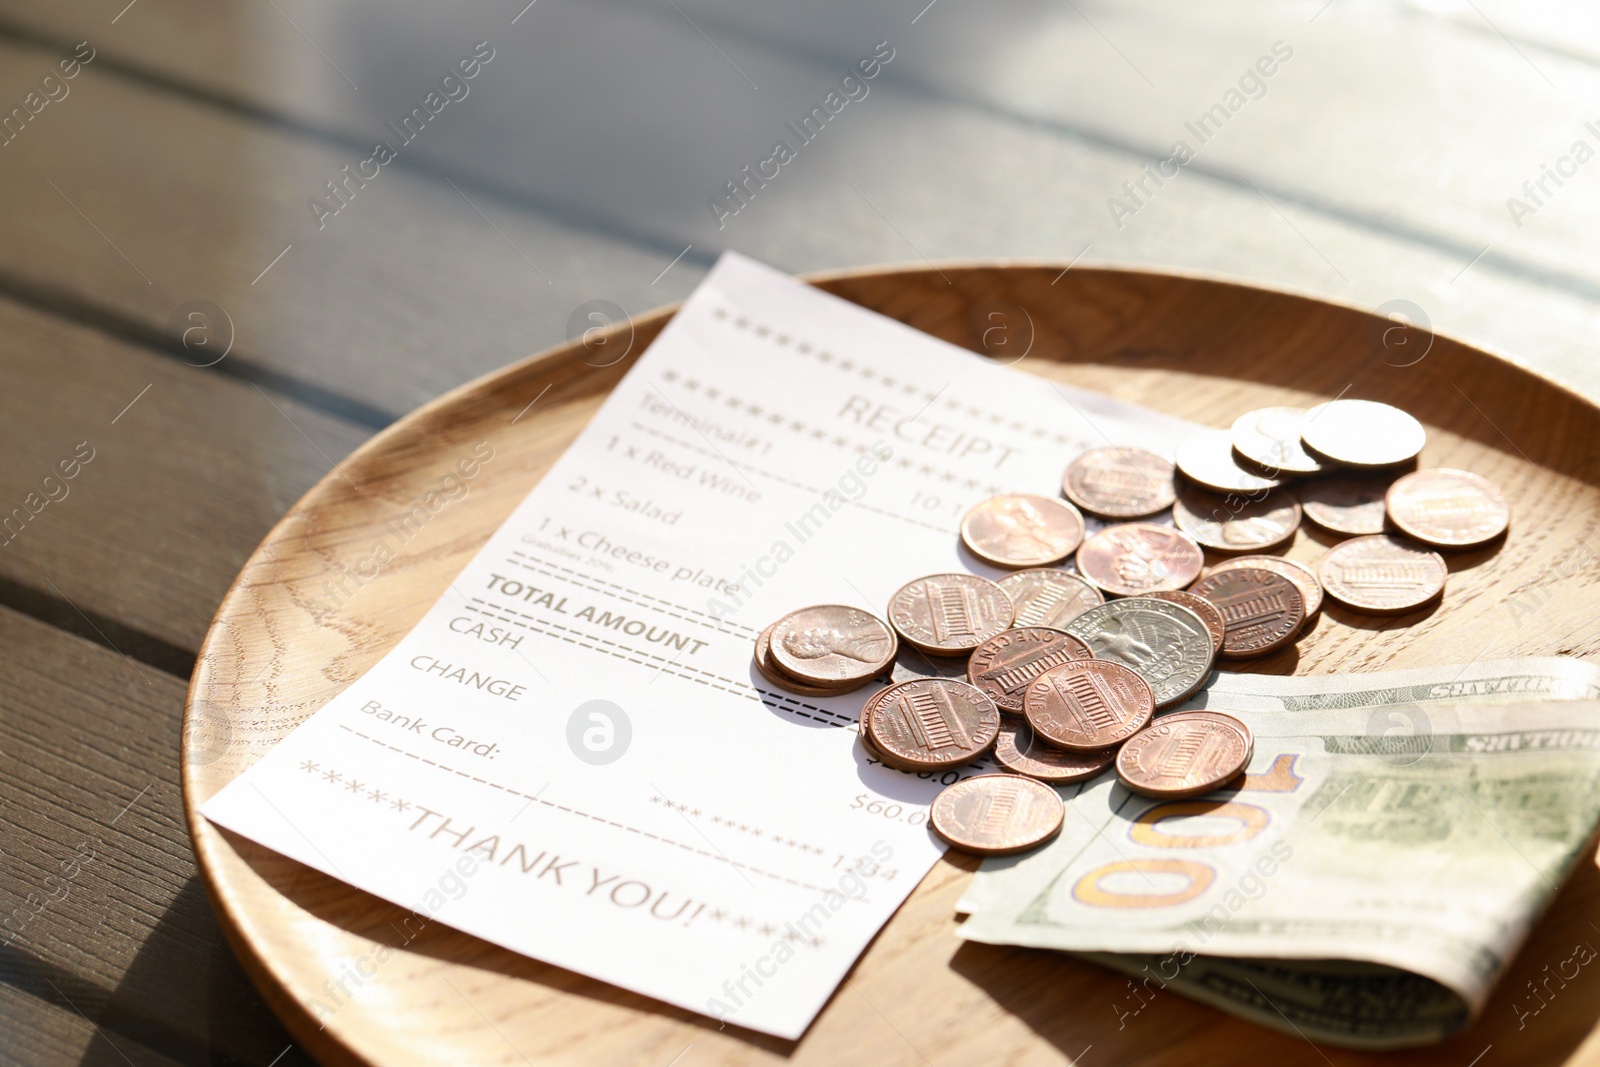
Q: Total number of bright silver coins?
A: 3